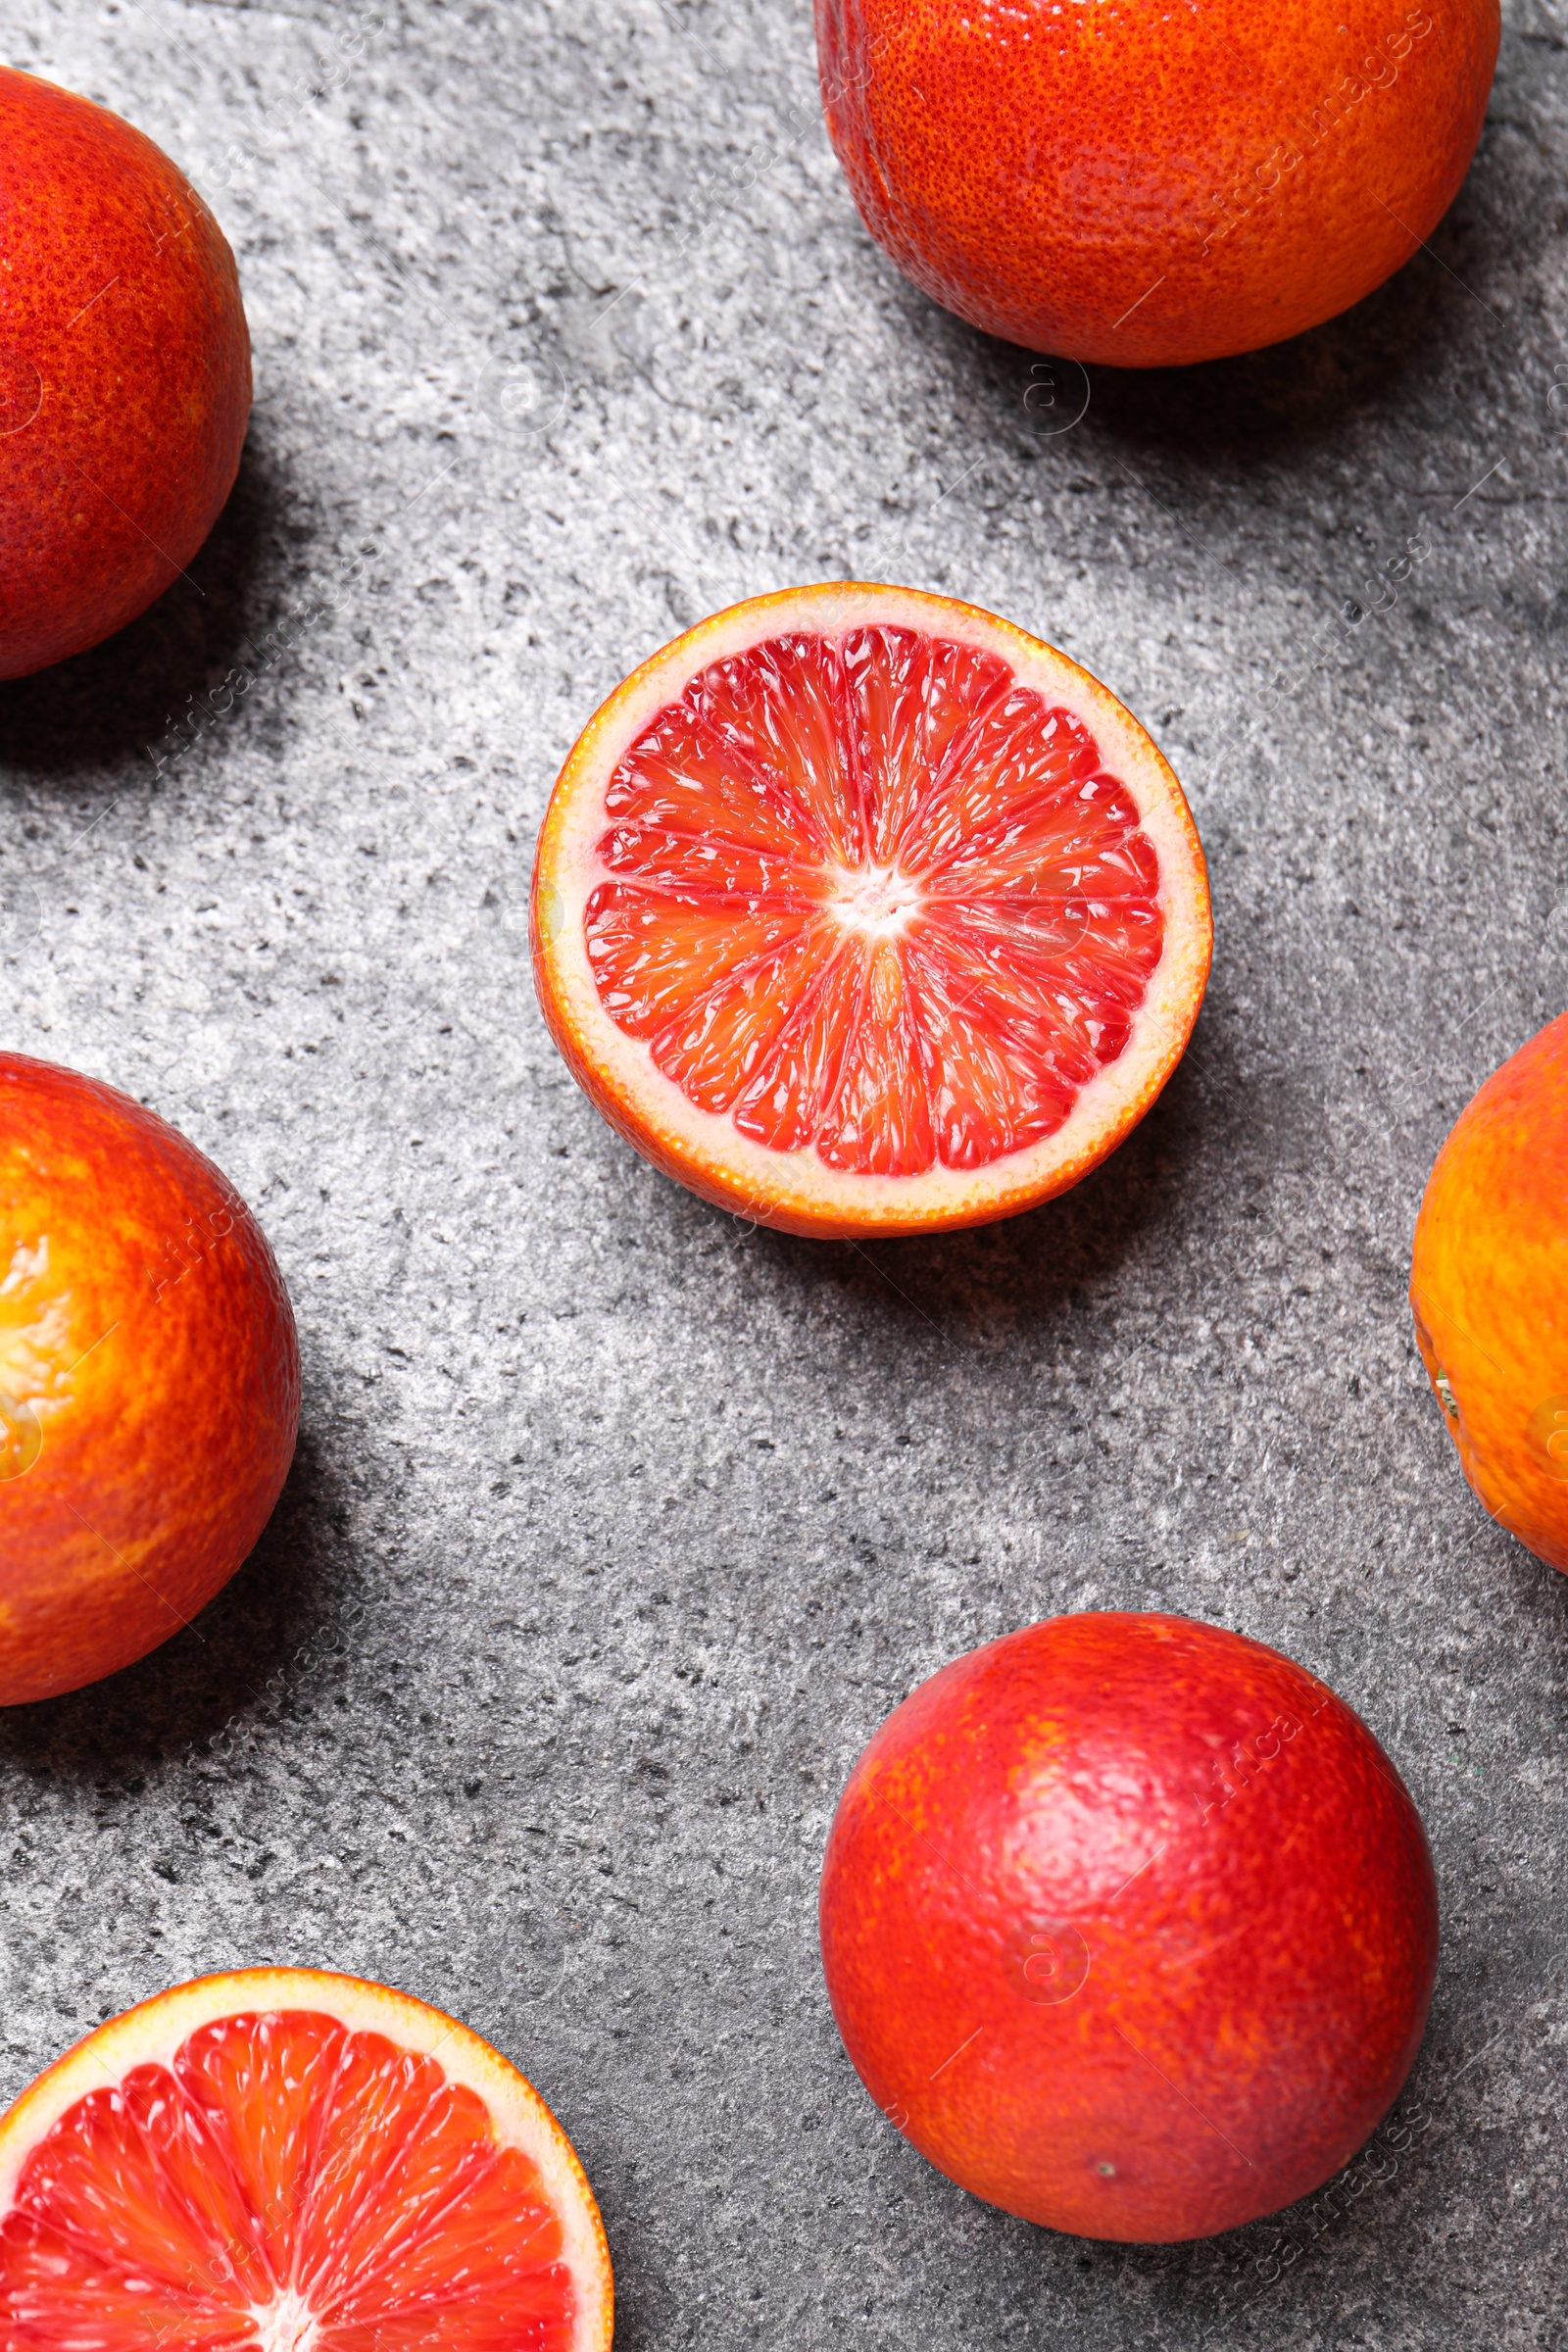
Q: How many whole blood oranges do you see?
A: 5